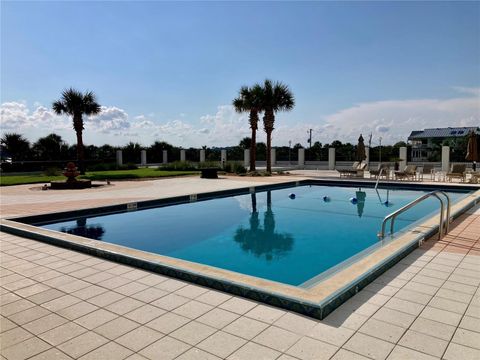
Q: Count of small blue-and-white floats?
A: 4